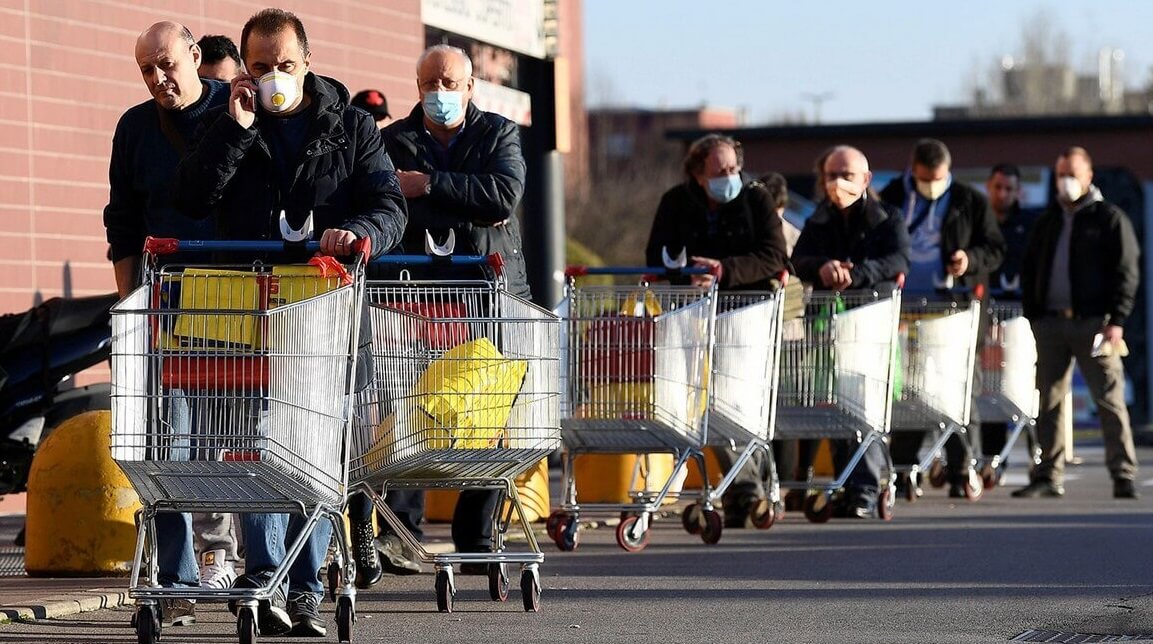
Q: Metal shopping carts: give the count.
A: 7